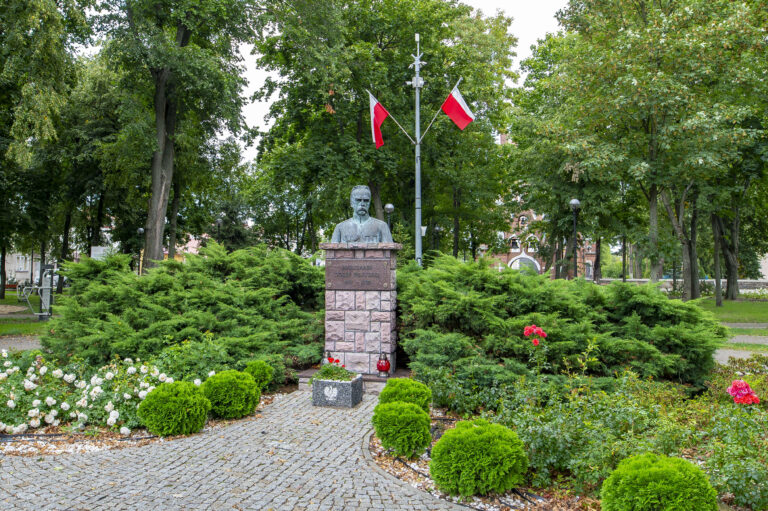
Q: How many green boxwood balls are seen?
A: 7